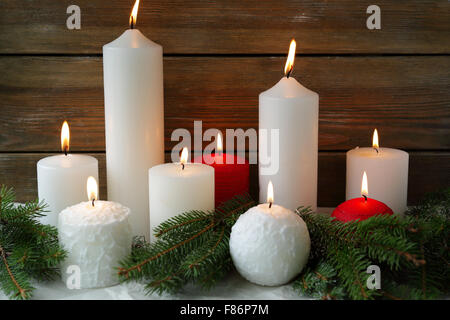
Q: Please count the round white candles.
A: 1